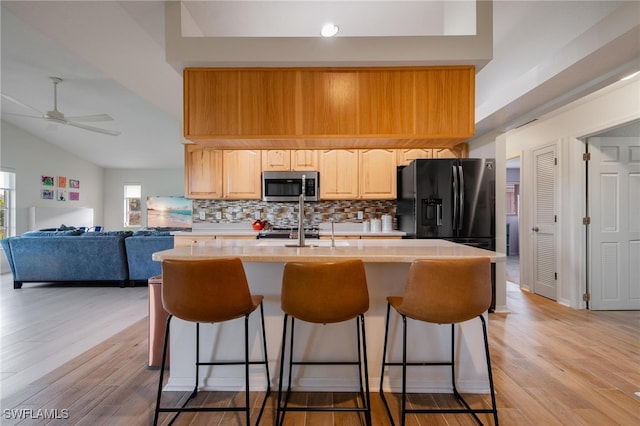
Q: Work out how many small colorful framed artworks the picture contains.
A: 6